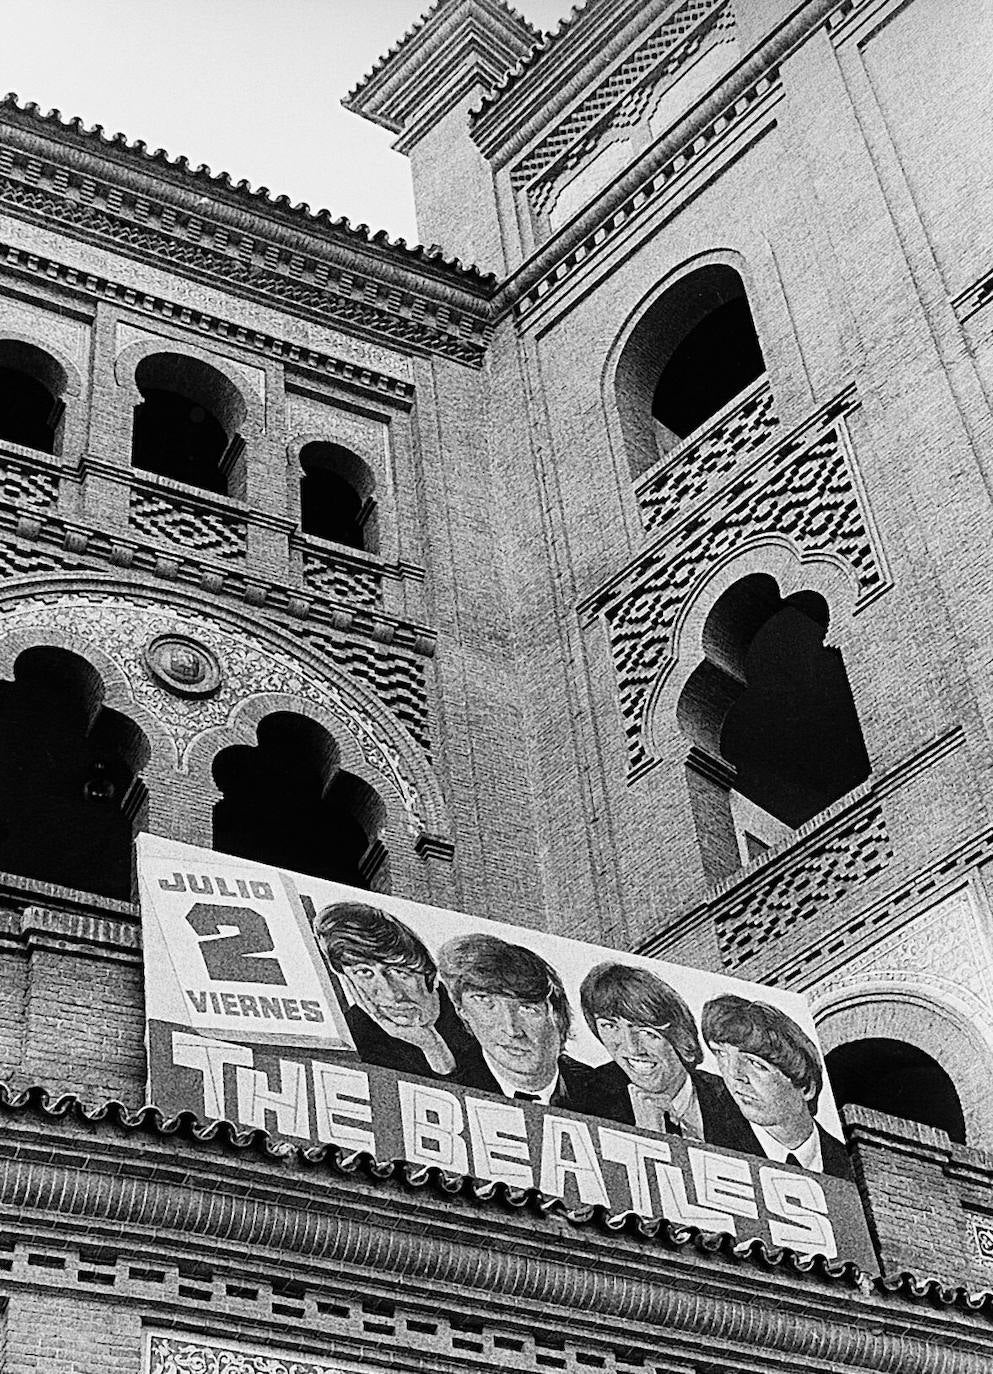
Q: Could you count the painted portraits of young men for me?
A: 4